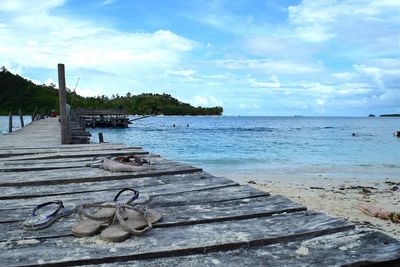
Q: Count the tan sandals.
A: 2